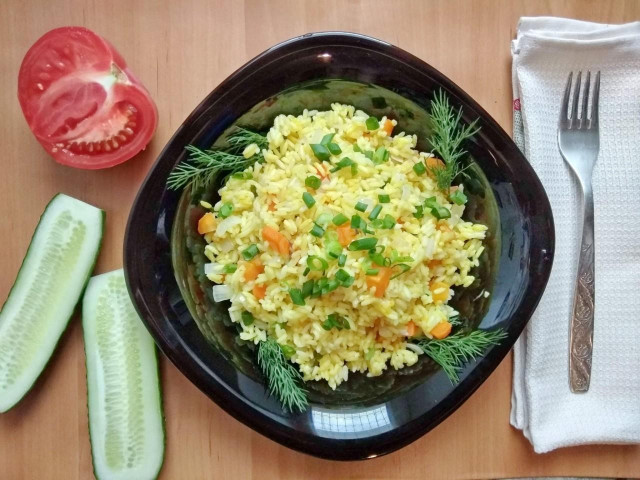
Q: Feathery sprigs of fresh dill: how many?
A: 4